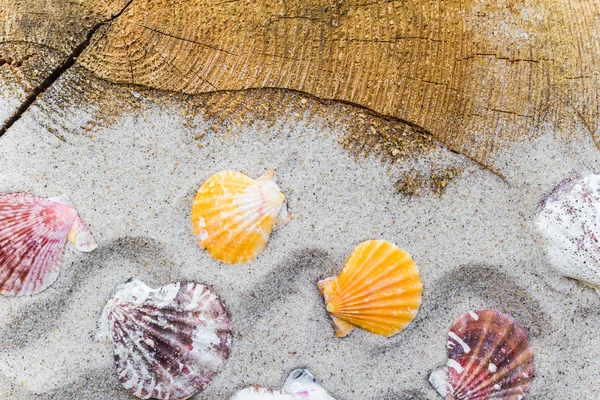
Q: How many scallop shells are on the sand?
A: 7